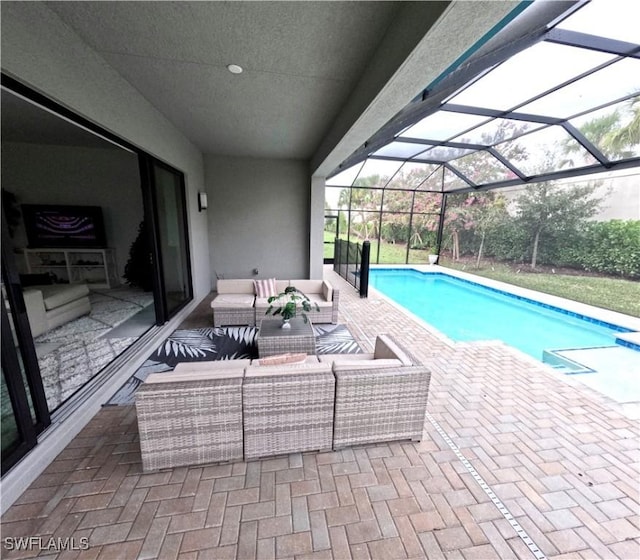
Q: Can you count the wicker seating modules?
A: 6